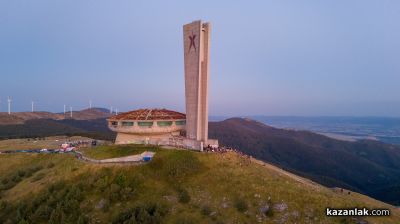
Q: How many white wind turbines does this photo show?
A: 7